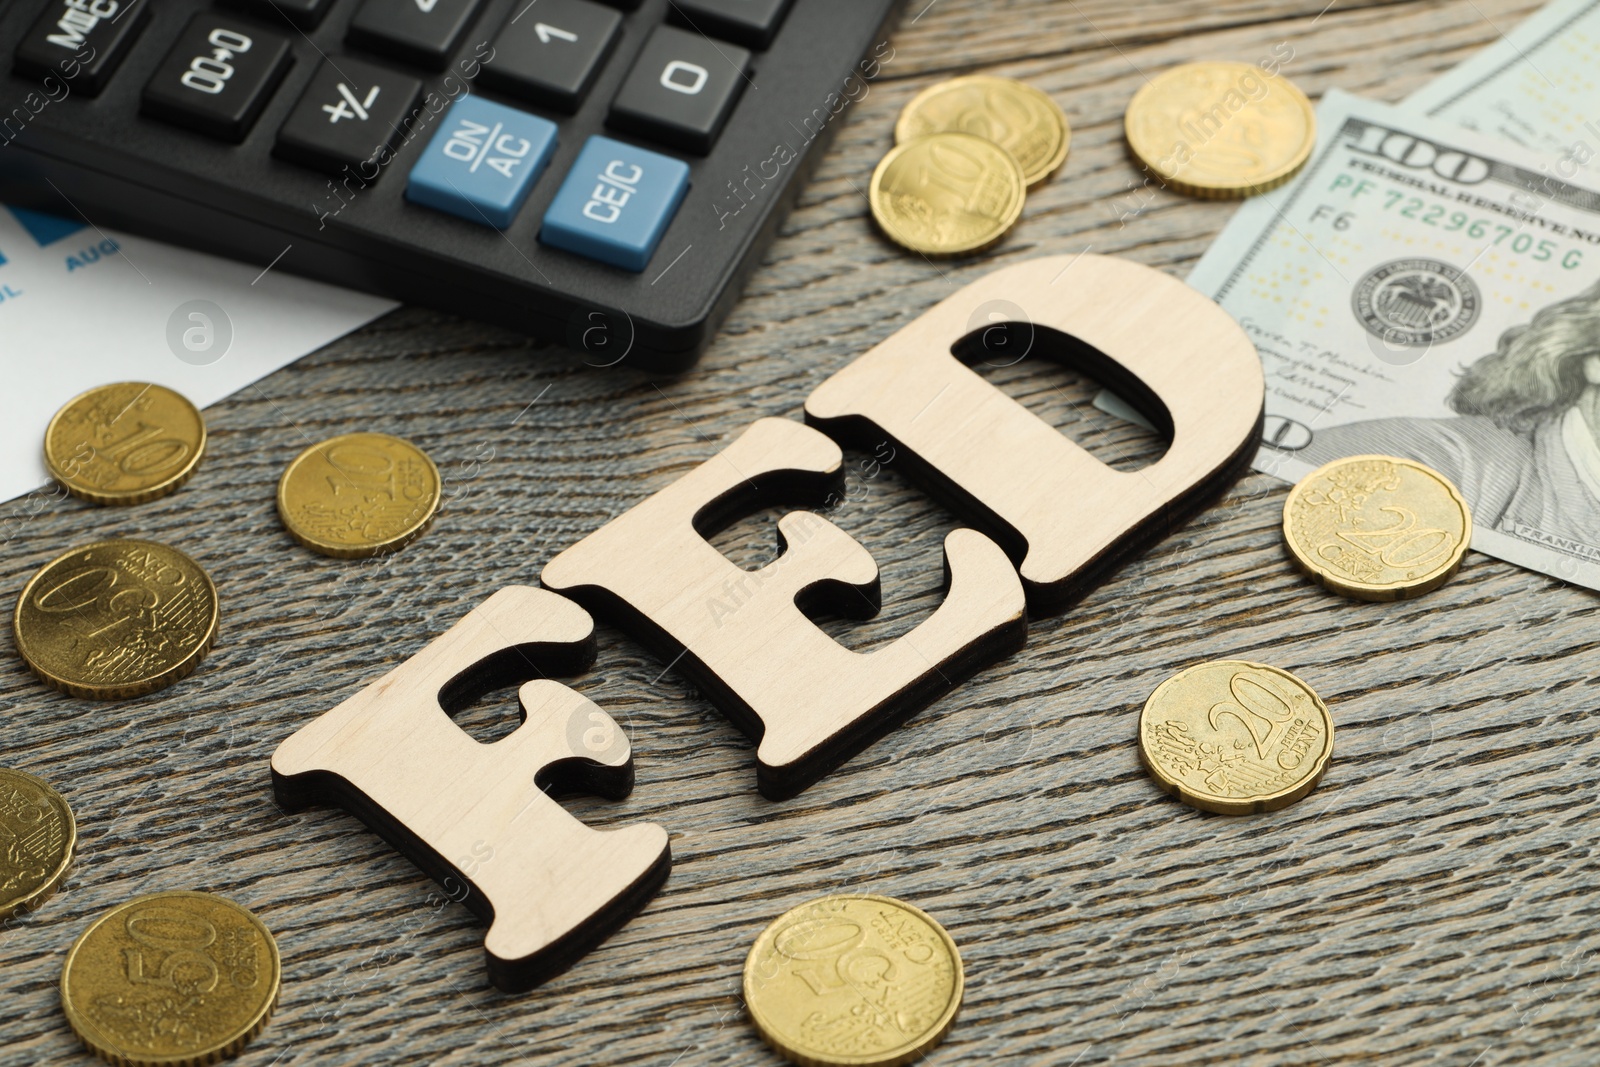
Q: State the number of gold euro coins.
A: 11